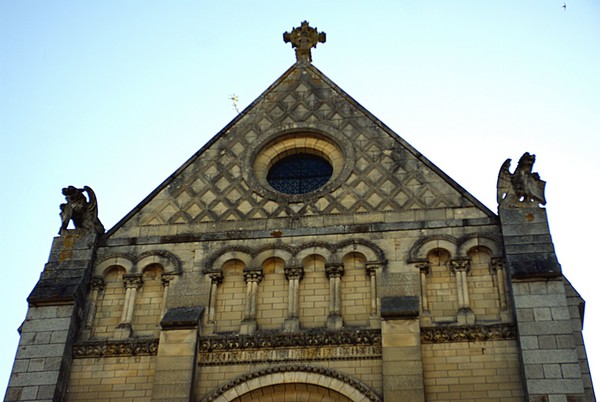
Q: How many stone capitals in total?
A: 11